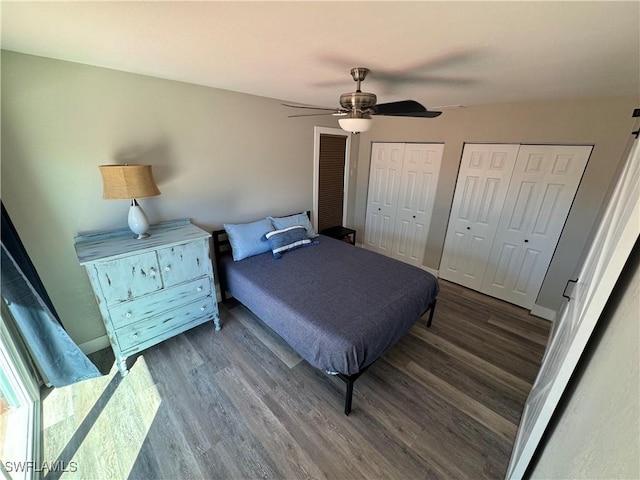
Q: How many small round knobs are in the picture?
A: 10